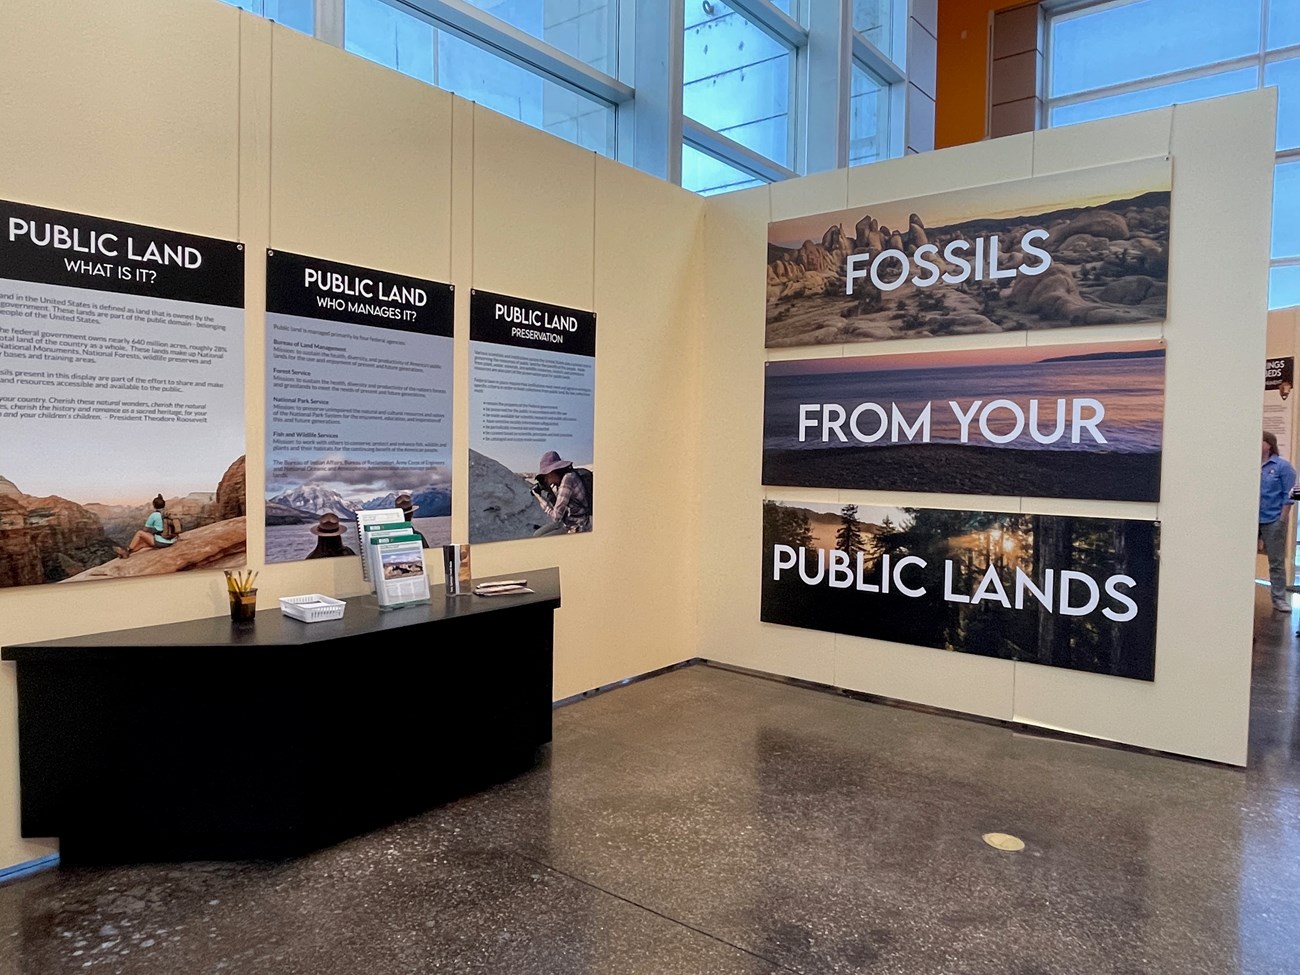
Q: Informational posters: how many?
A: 3